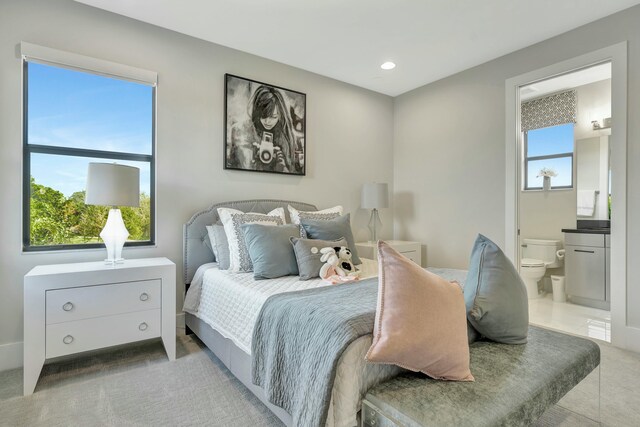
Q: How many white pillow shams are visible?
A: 2